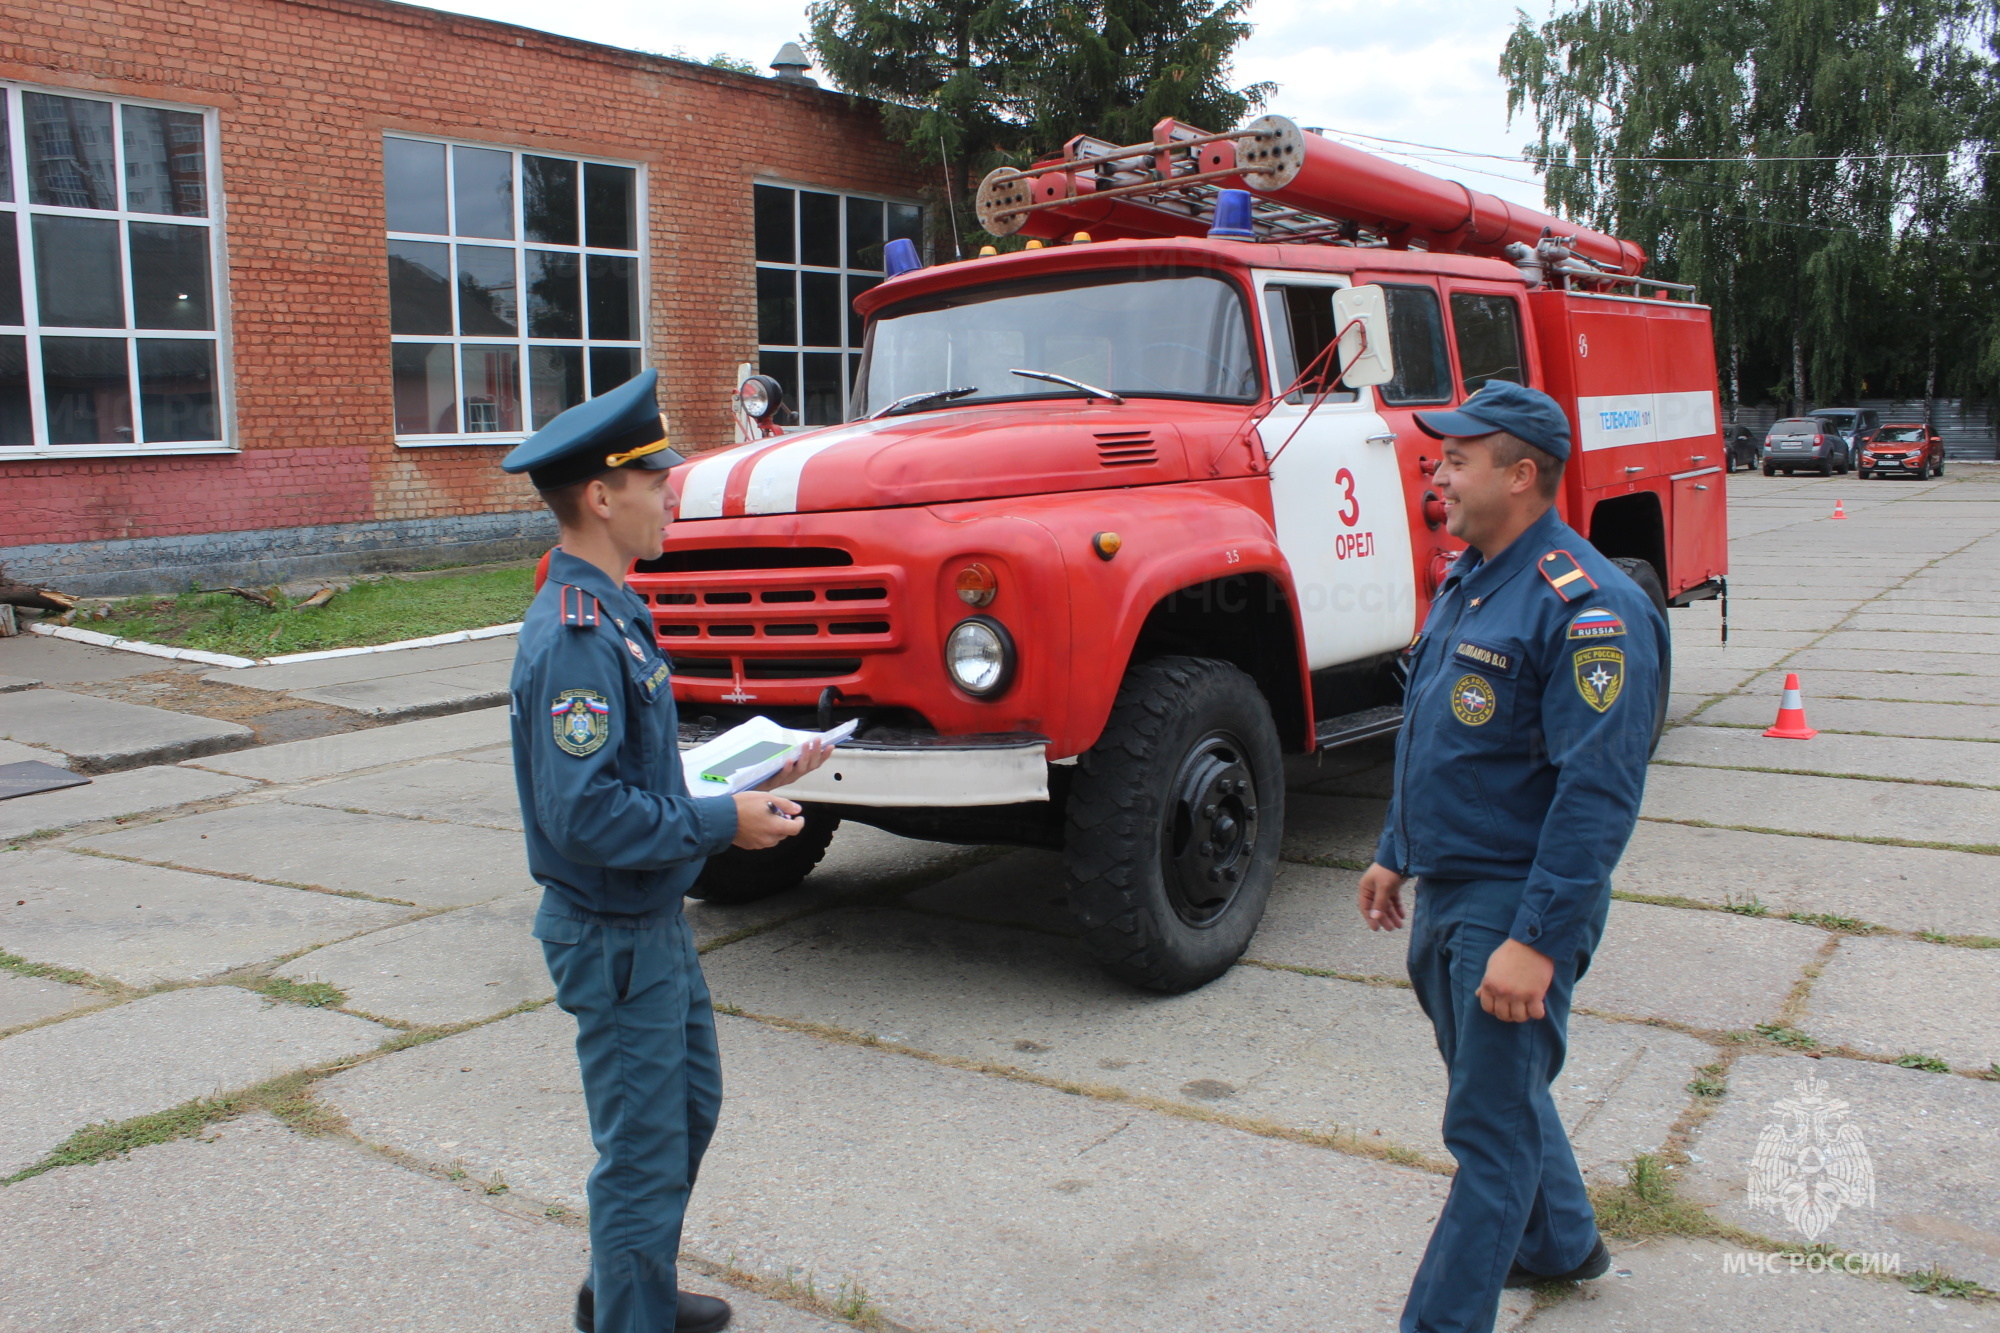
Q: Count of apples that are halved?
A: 0